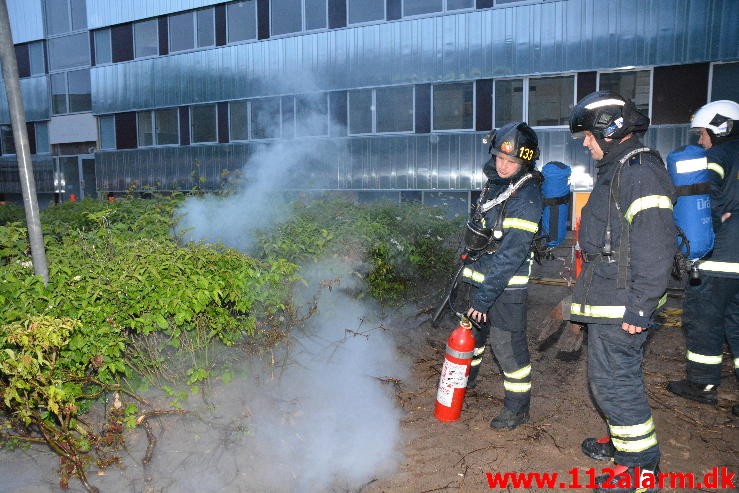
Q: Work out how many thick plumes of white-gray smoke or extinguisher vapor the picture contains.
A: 2